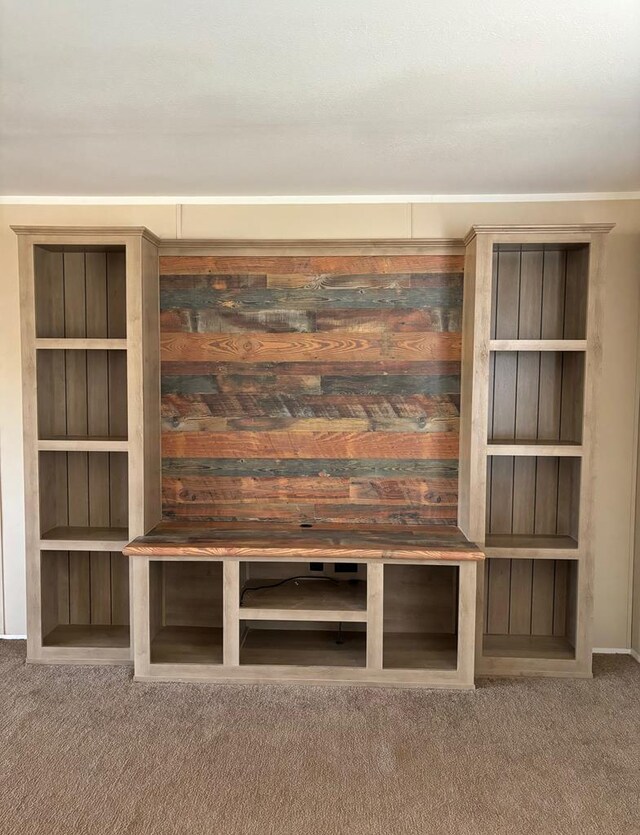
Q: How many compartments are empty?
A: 12